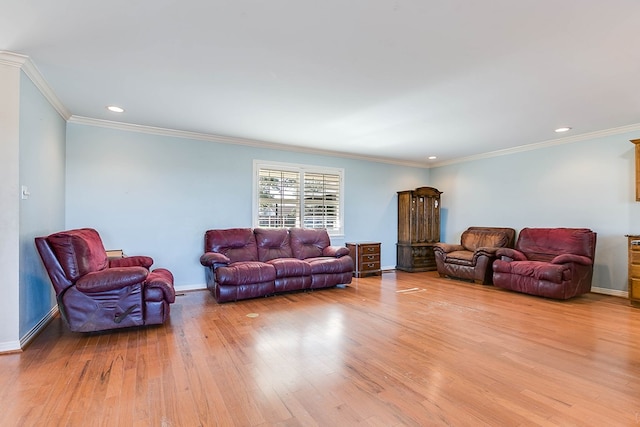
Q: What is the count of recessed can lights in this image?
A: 3